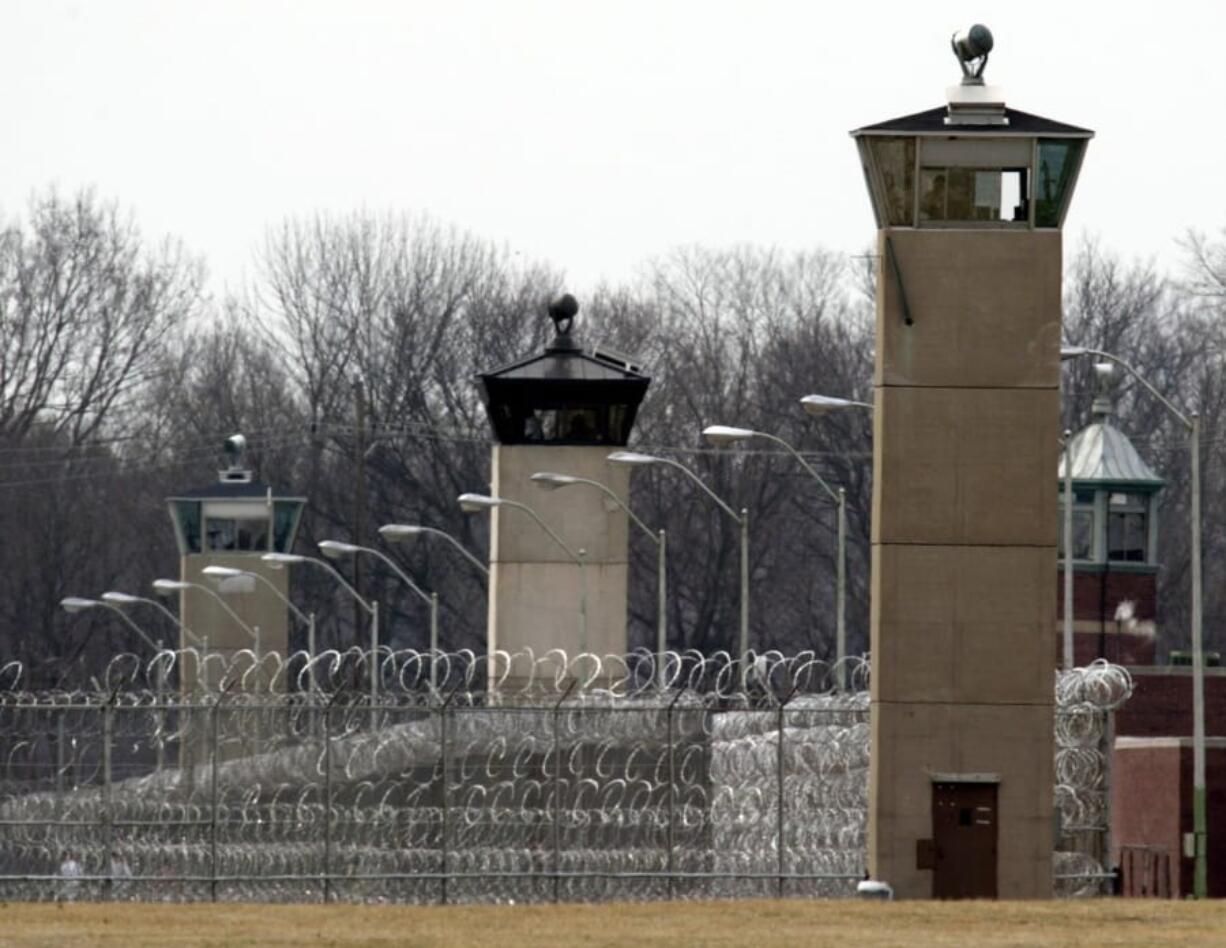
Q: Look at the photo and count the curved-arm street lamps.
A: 13